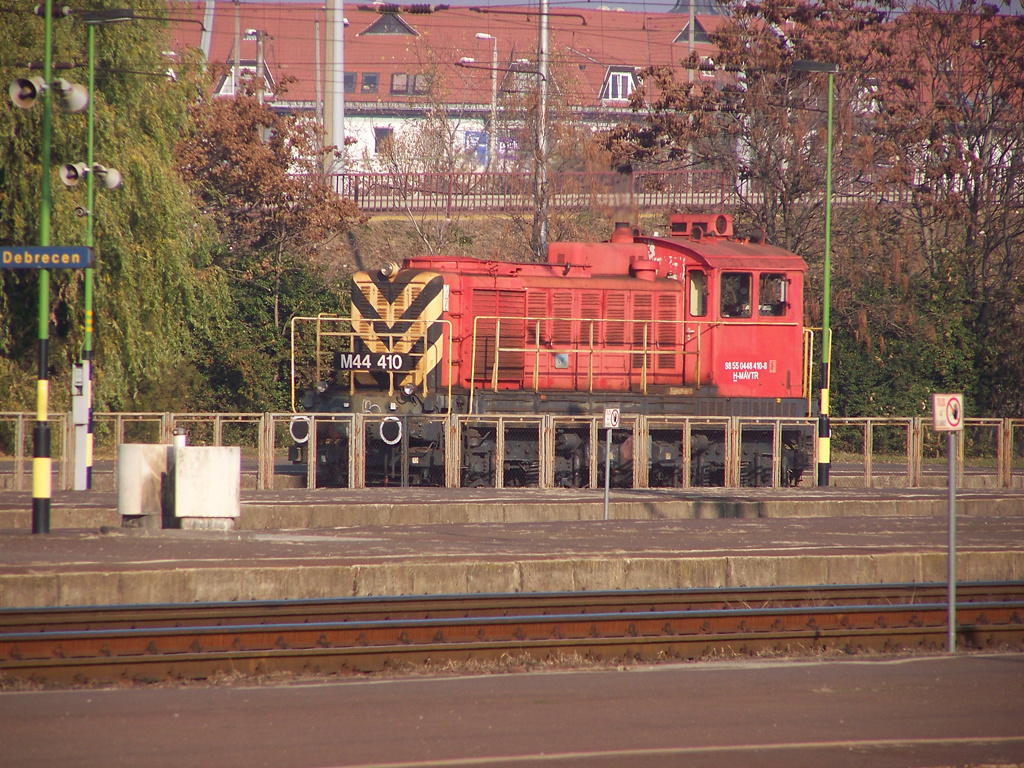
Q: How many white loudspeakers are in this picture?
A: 4